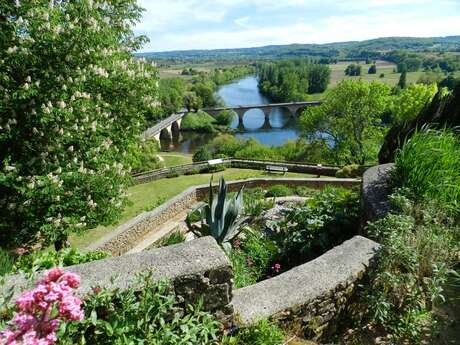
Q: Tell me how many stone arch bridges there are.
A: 2